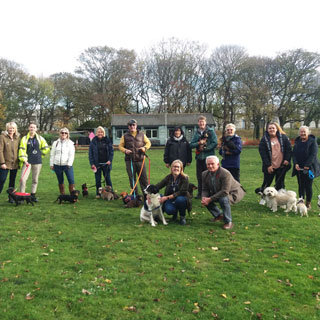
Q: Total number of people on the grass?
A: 12